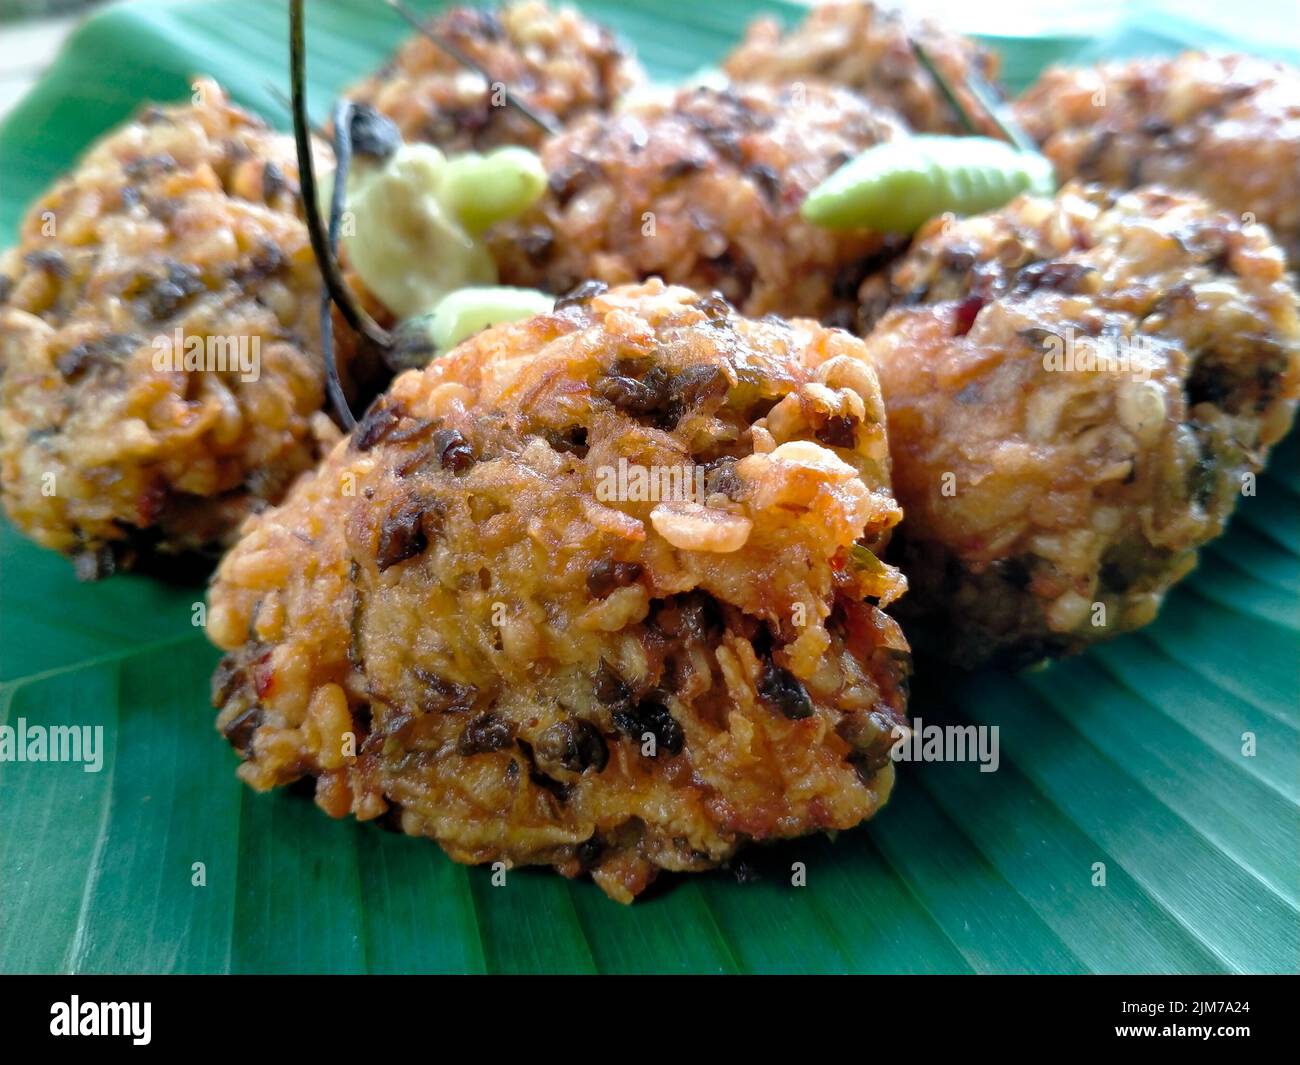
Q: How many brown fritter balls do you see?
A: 7